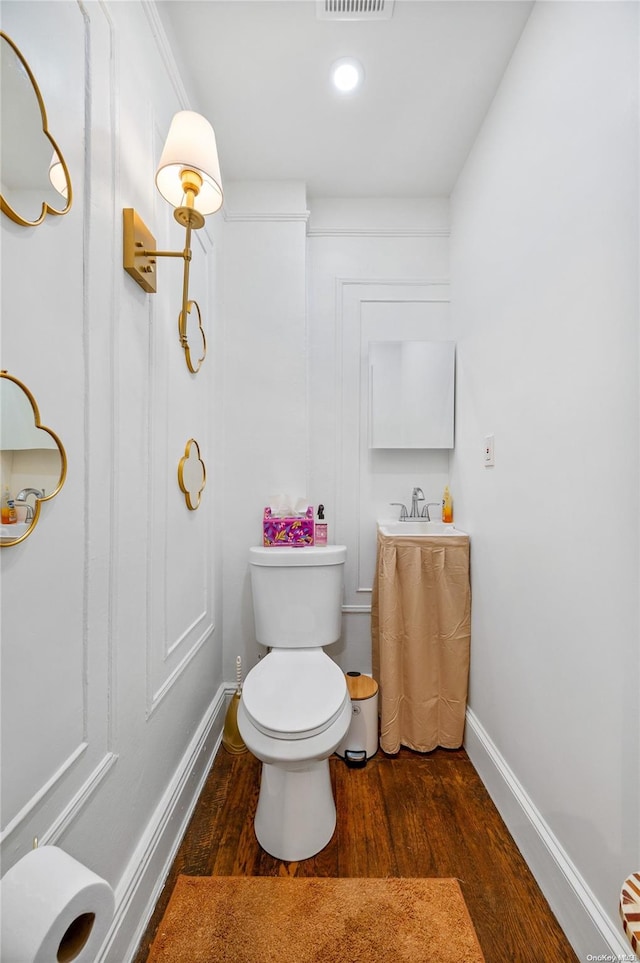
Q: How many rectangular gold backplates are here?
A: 1